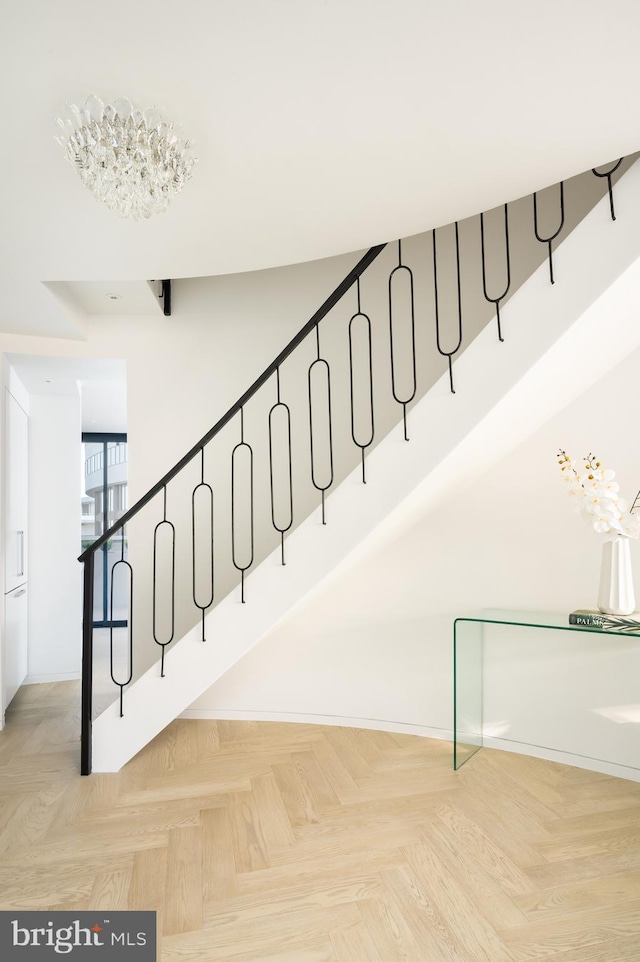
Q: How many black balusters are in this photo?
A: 12